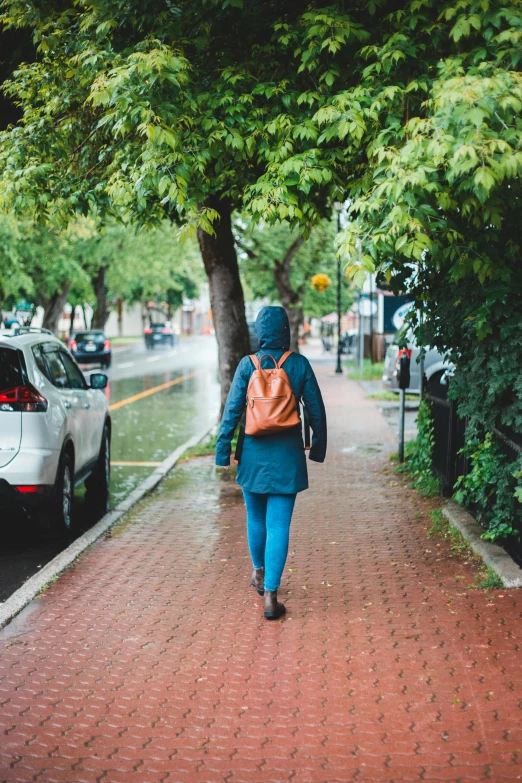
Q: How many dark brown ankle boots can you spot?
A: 2